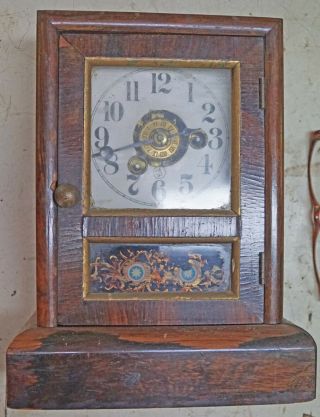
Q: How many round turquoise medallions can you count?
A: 2